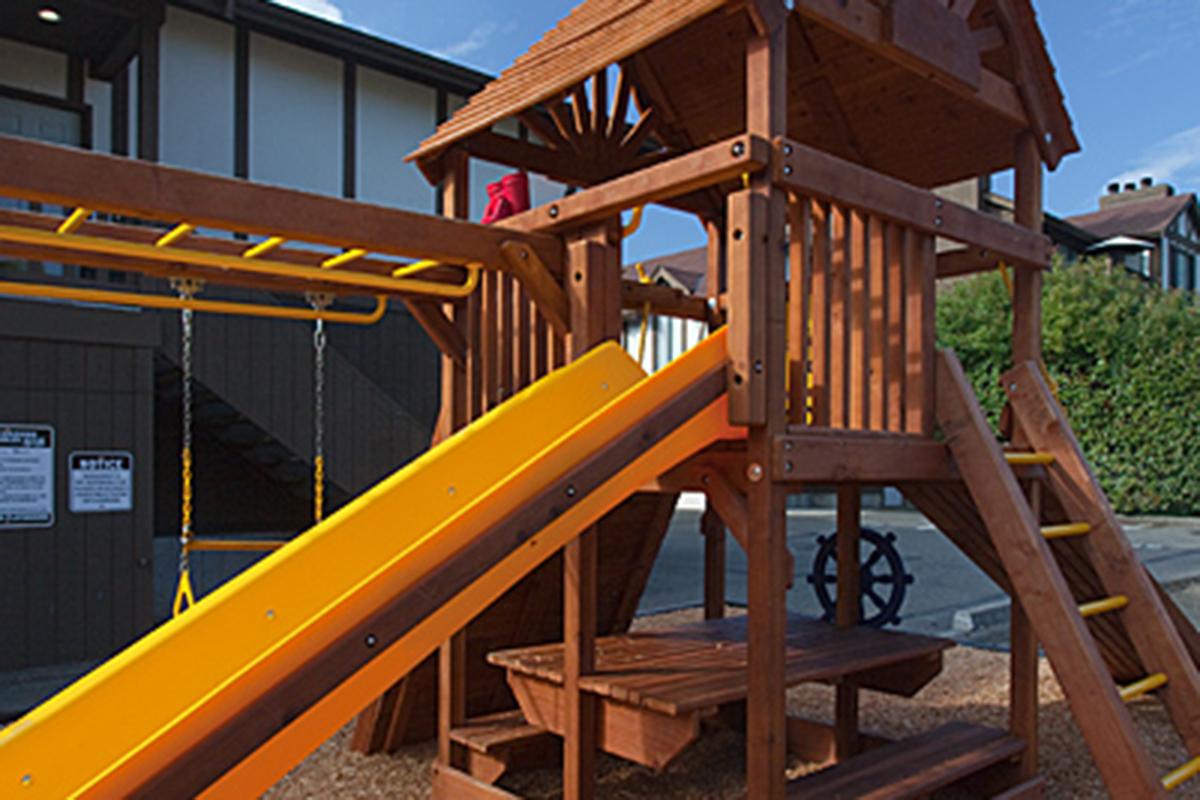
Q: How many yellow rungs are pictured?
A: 10